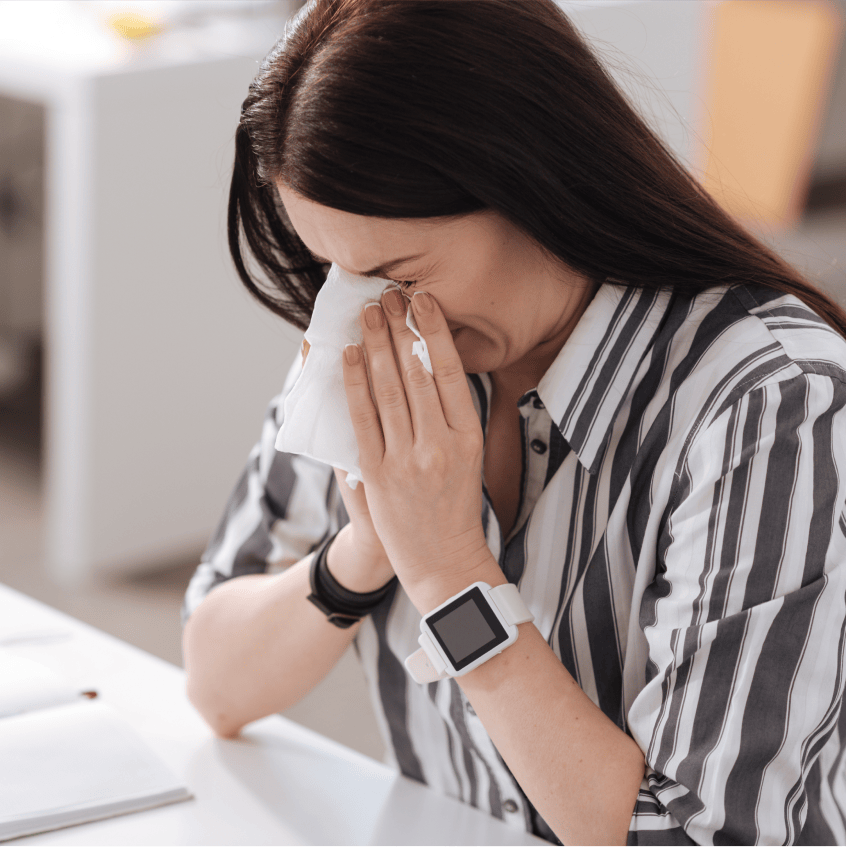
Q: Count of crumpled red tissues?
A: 0